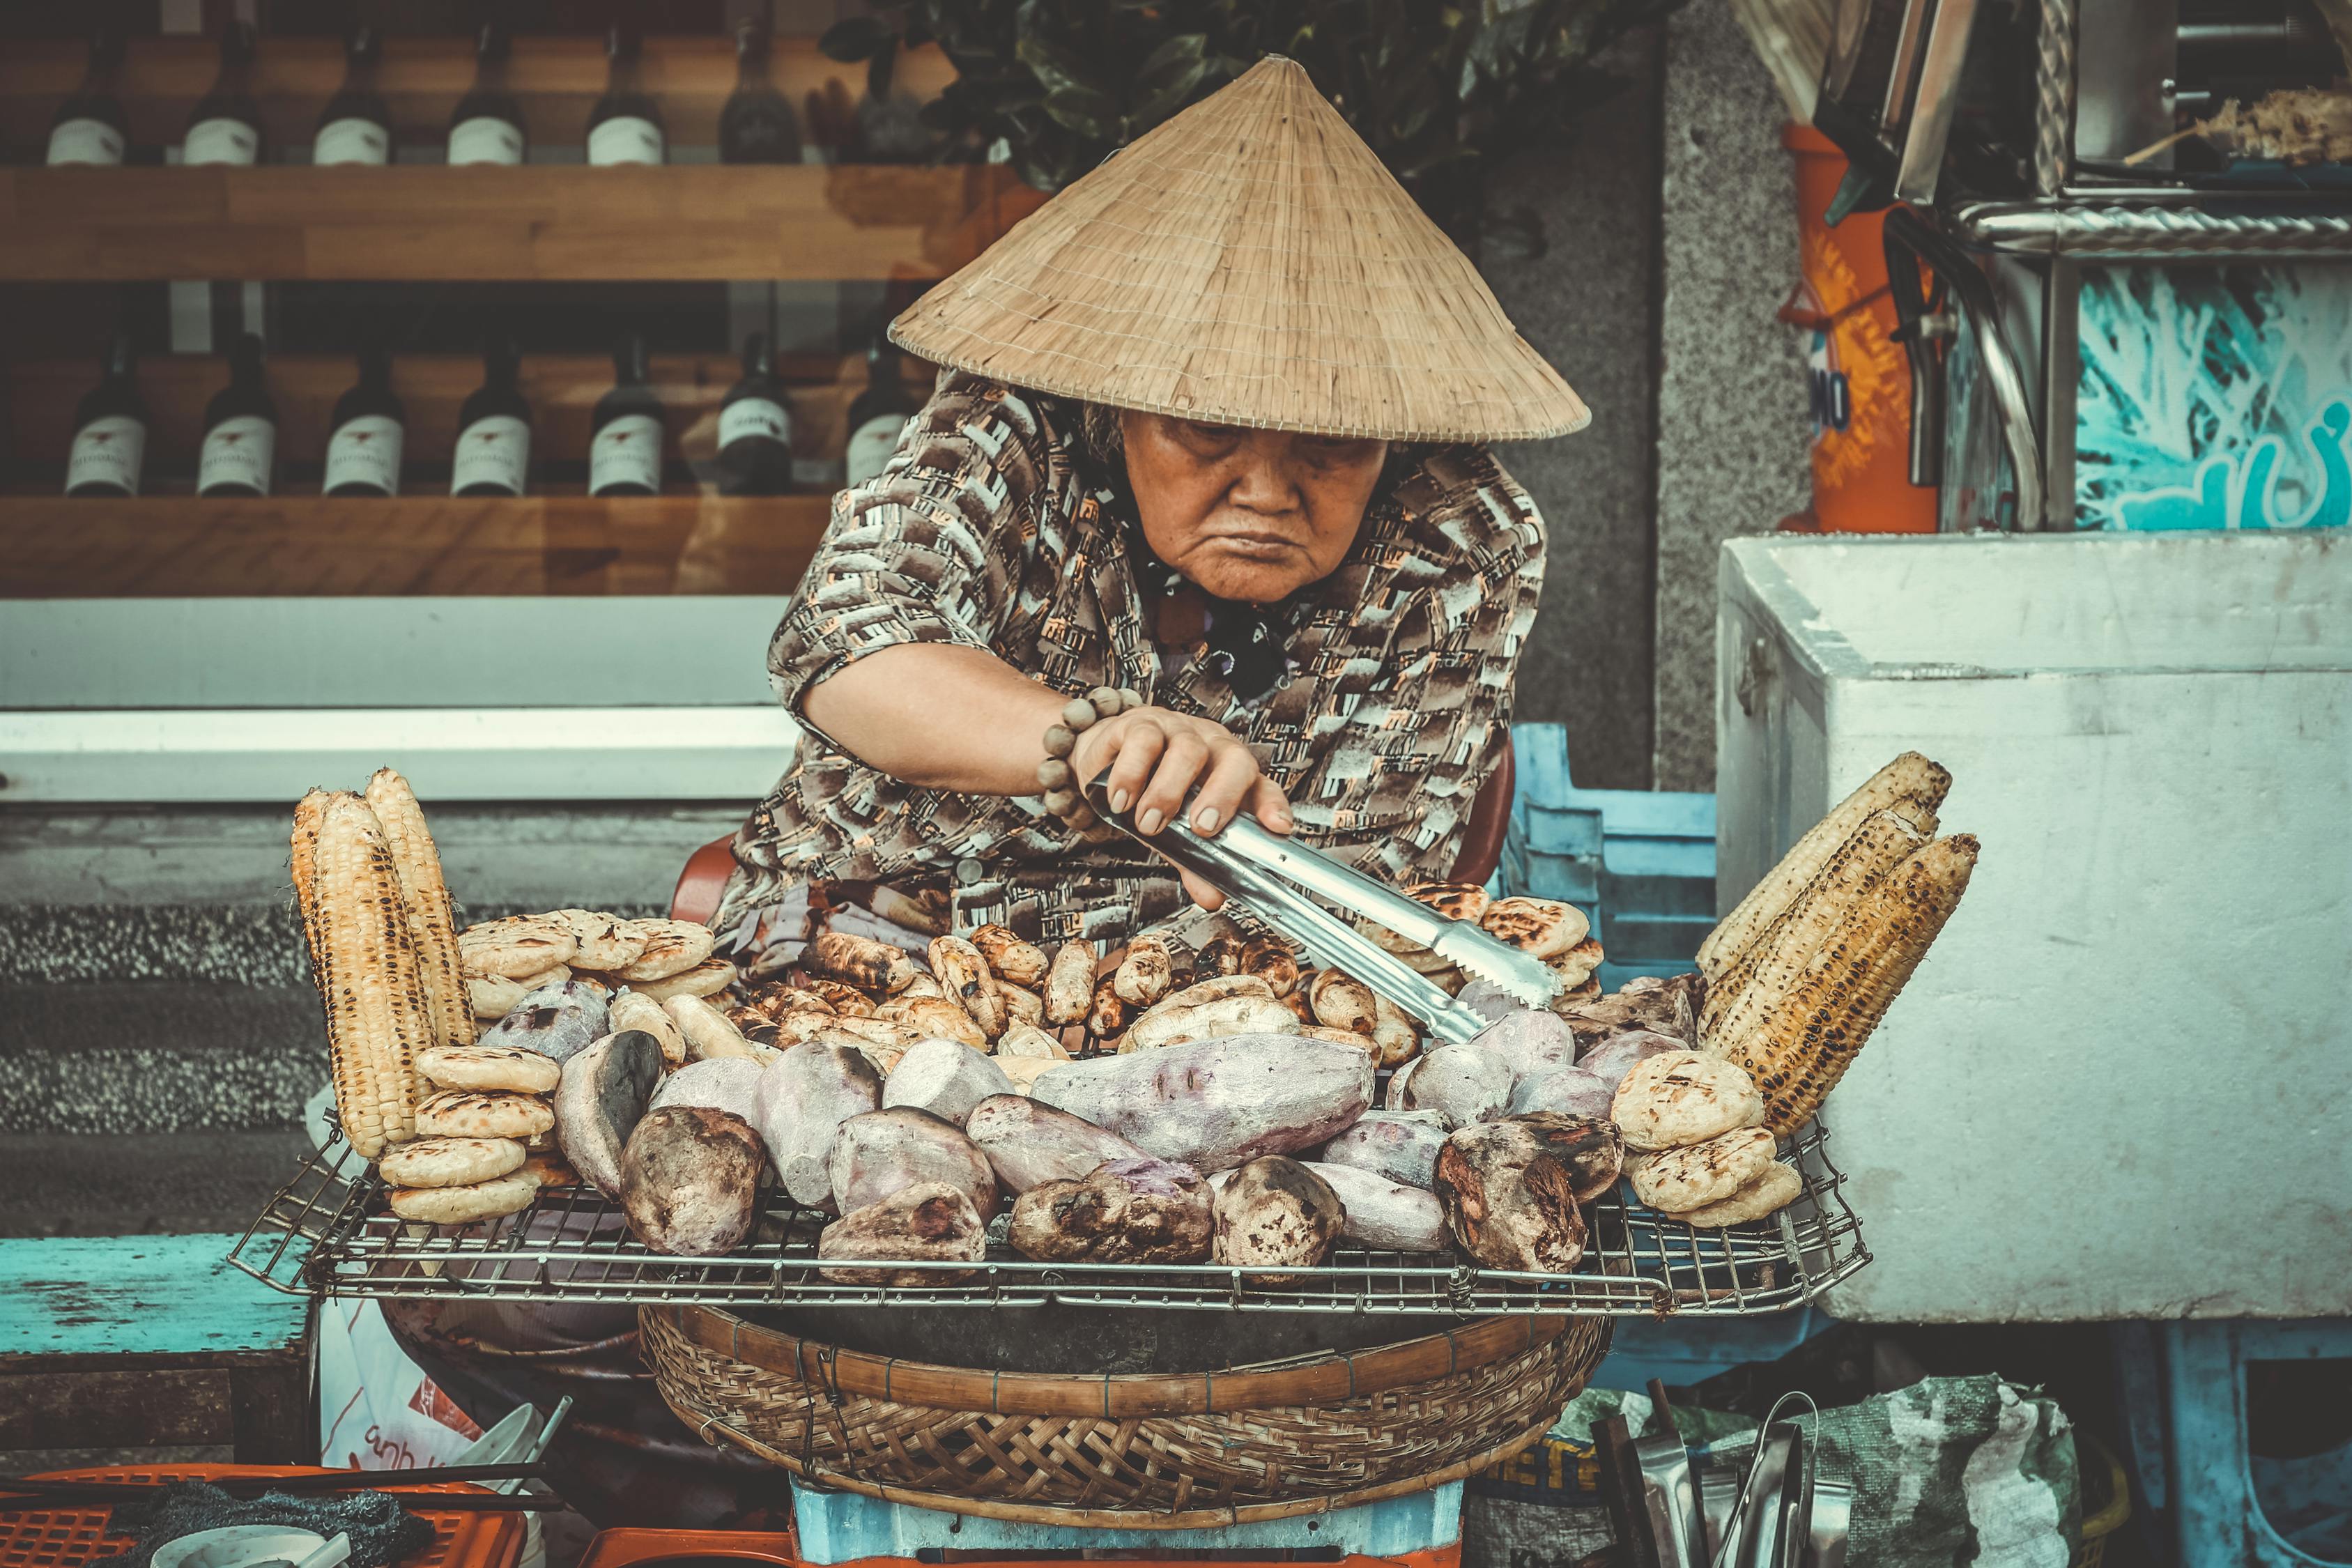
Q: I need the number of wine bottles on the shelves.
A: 14